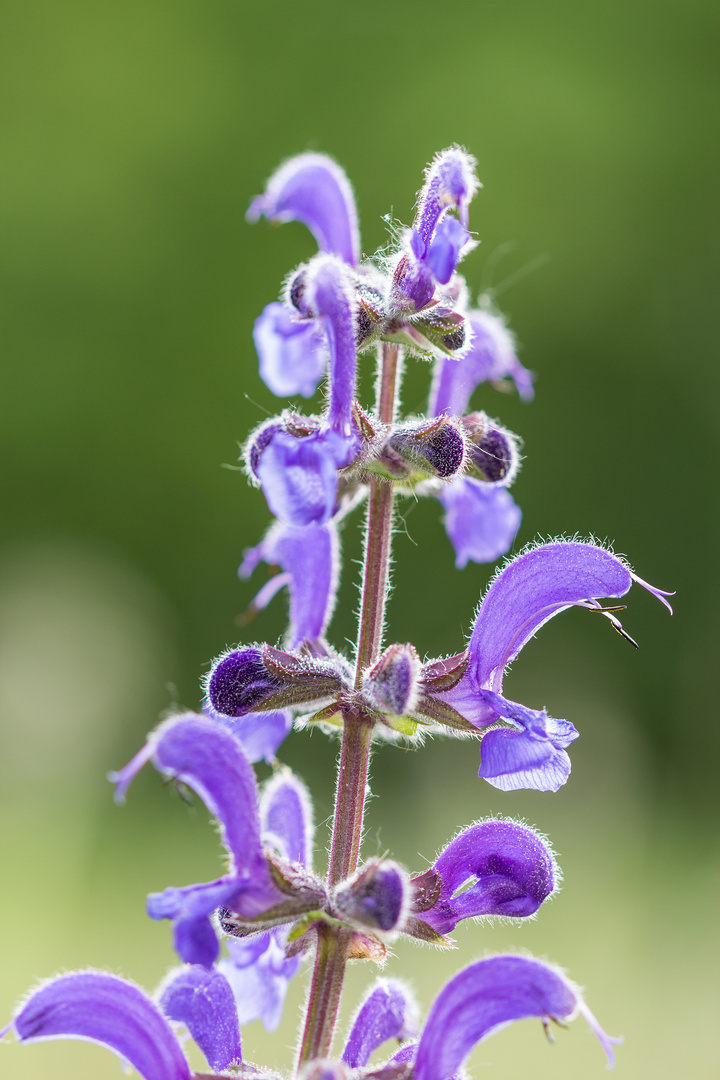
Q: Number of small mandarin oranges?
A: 0